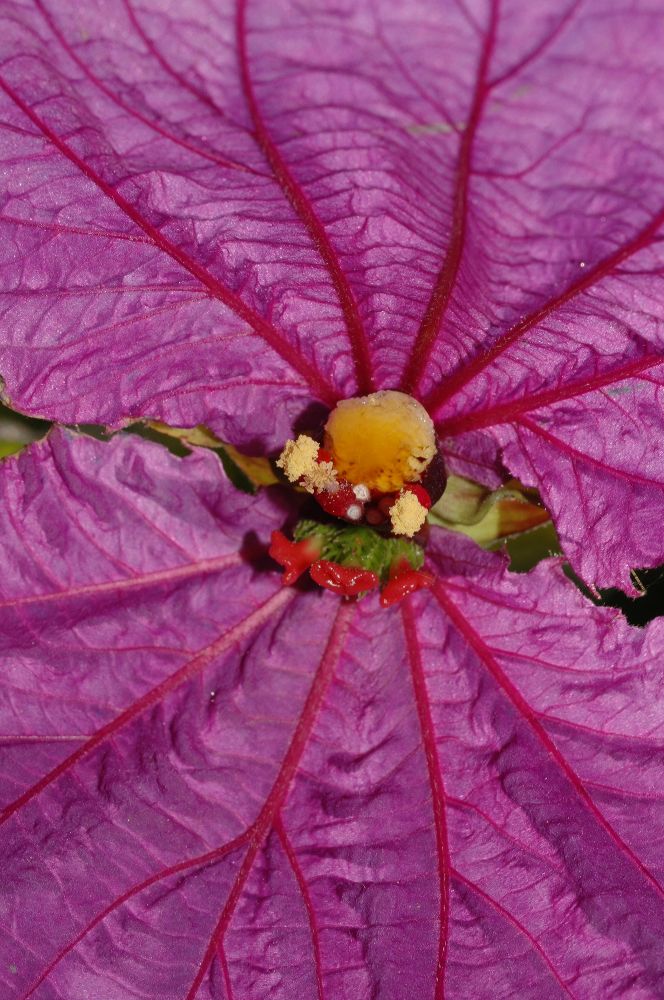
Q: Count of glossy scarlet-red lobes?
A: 3